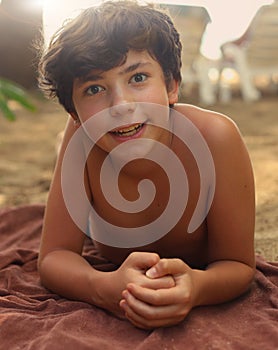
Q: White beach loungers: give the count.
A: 2